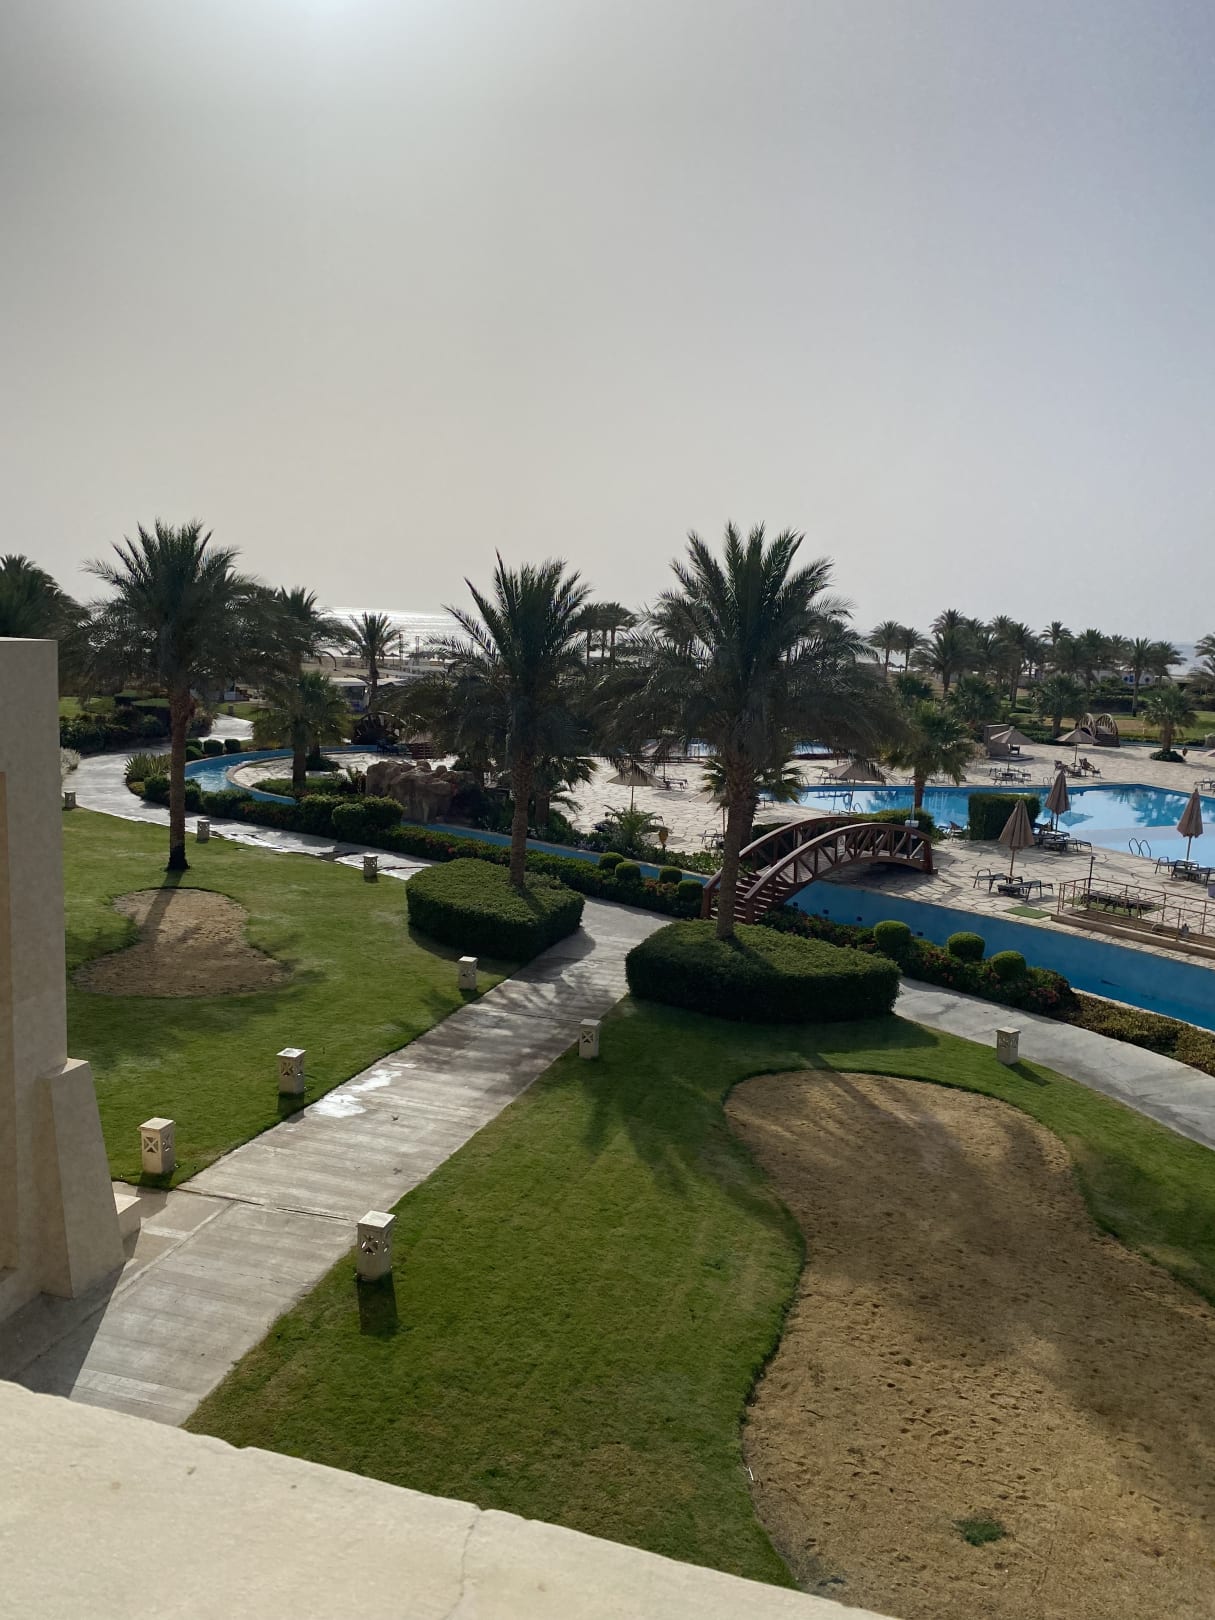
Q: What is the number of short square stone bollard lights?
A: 9